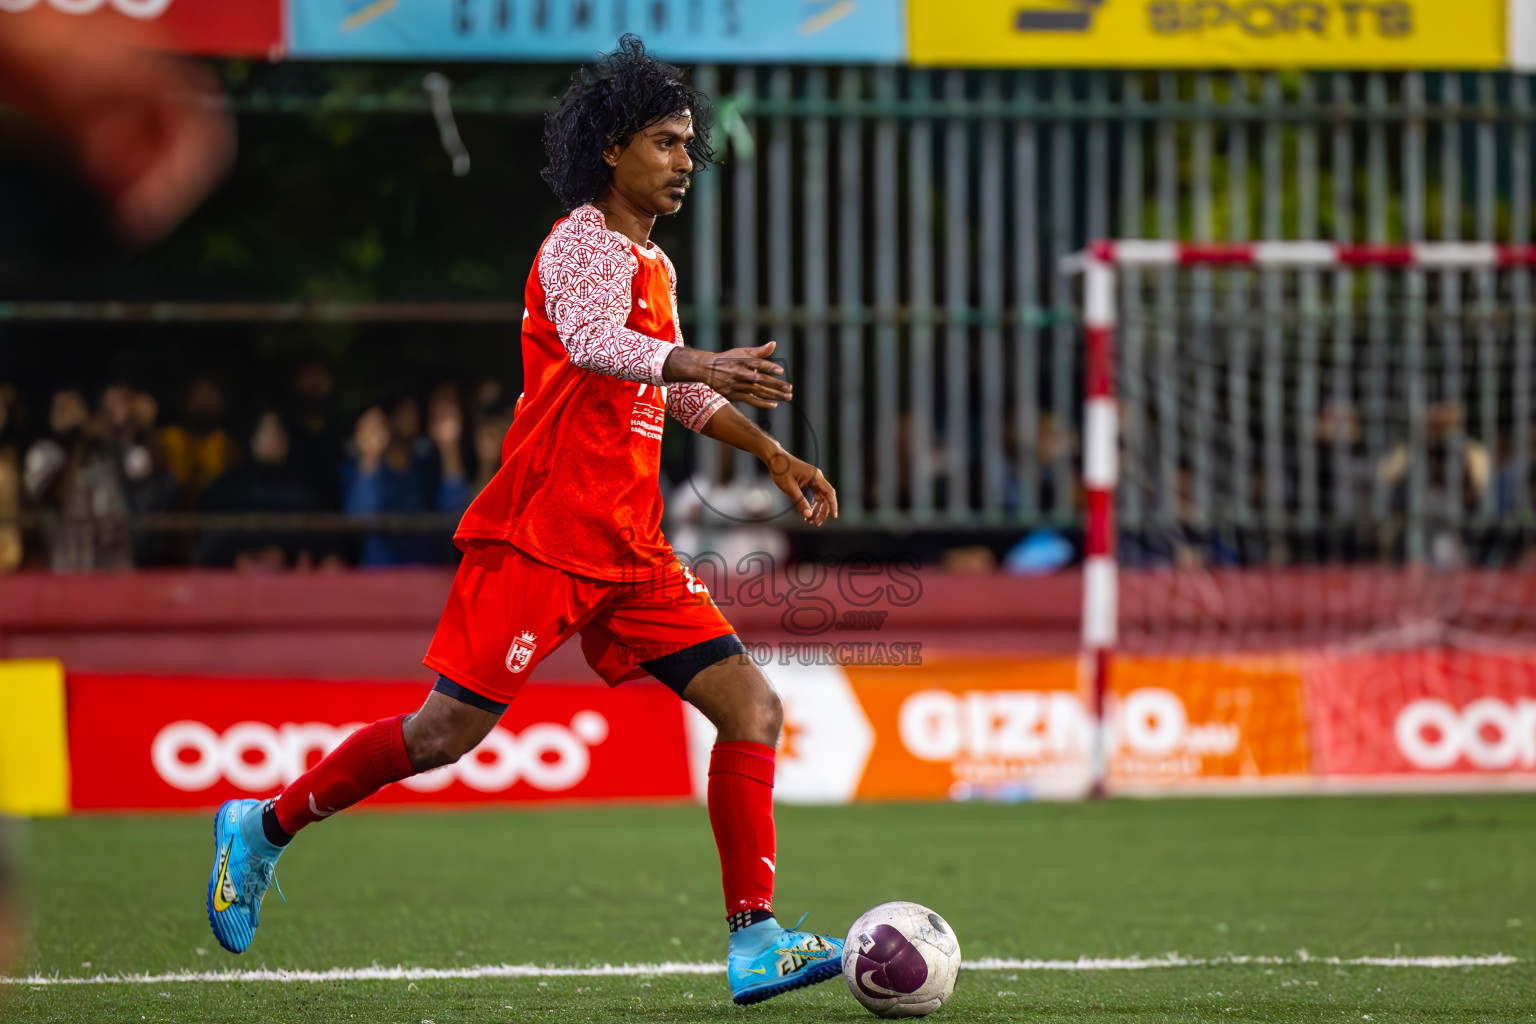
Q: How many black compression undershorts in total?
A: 1